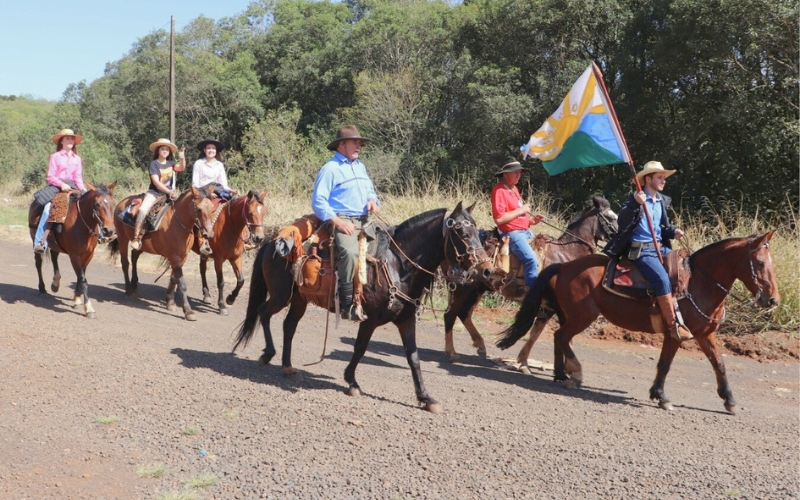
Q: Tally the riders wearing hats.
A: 6